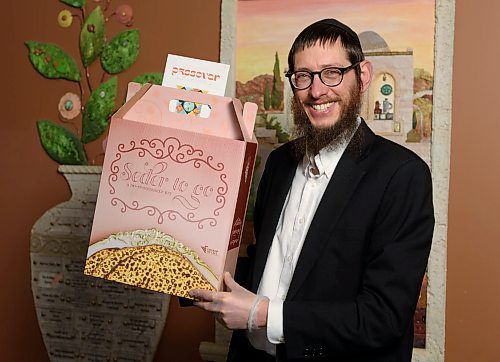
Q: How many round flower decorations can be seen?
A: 3